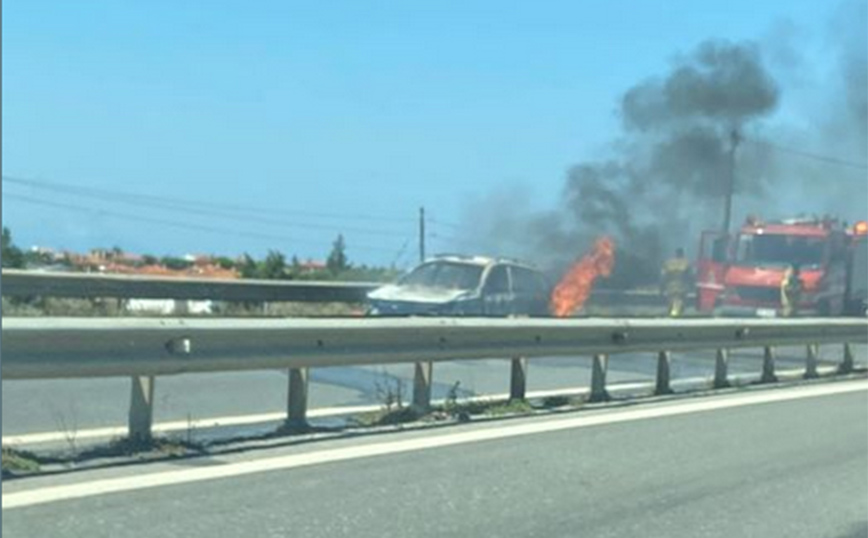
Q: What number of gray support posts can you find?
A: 10